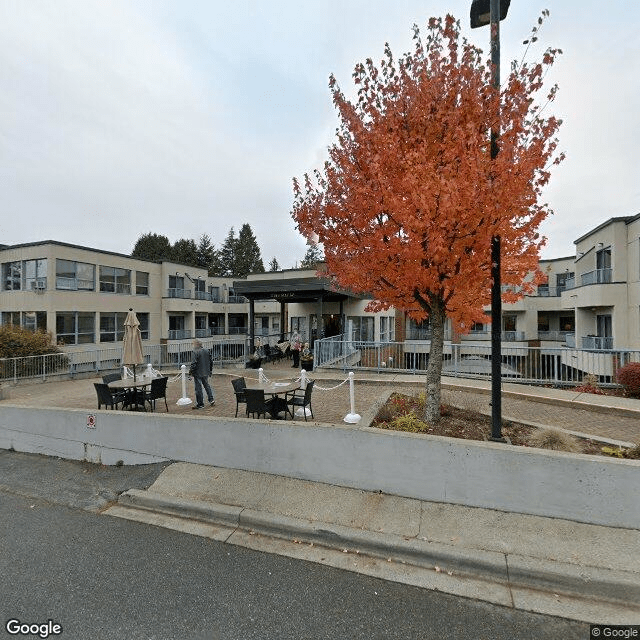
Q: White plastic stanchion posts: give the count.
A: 6